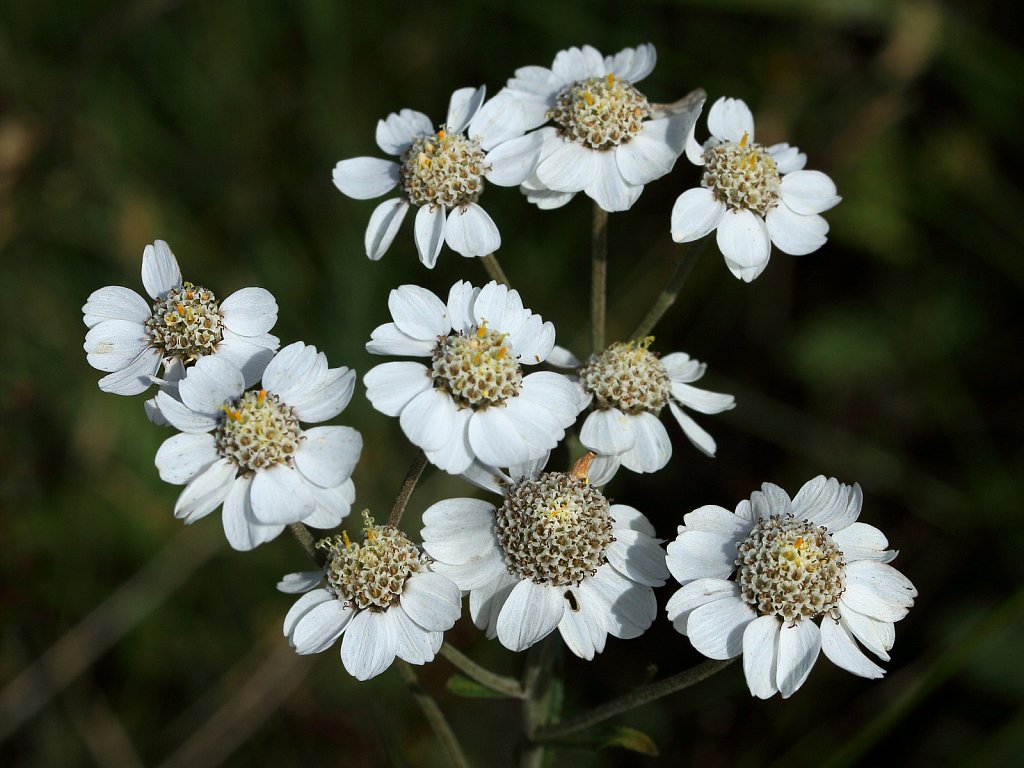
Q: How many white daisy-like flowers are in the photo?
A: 10